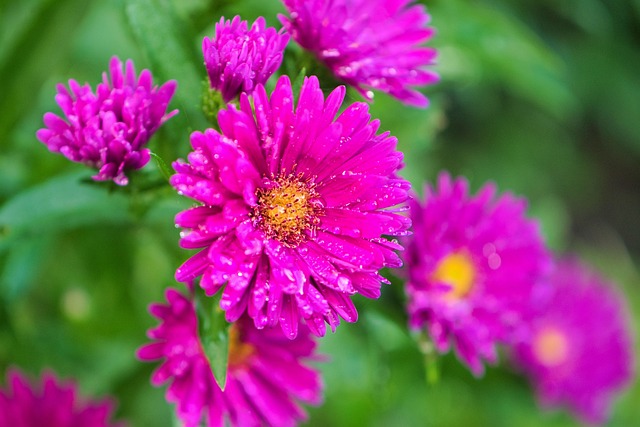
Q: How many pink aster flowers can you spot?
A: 8